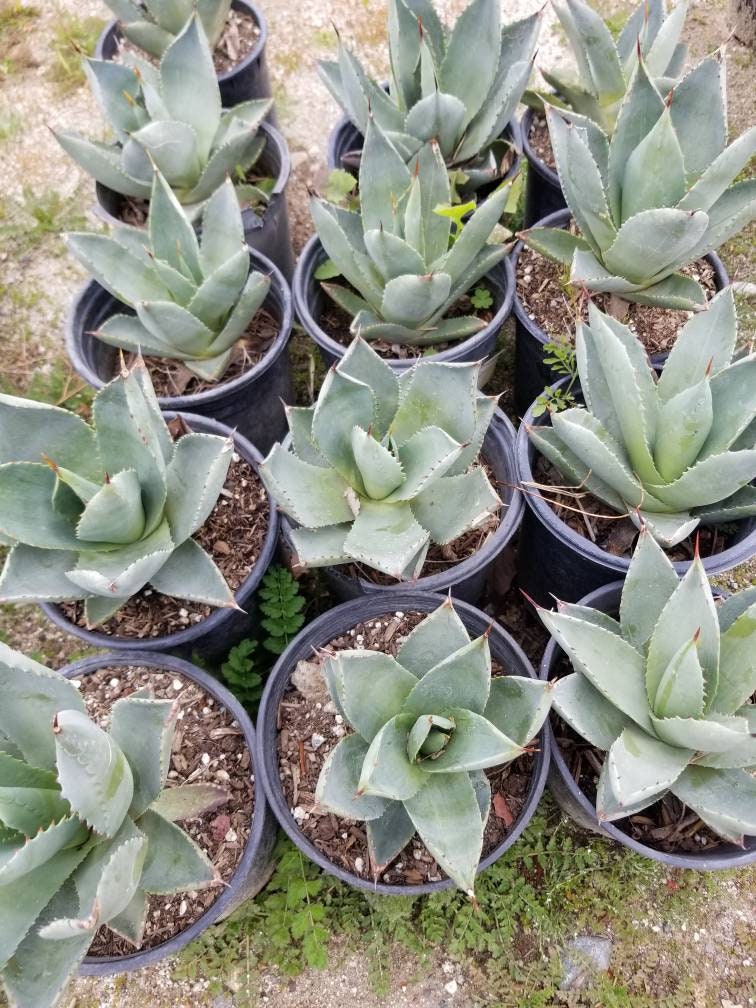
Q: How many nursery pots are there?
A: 13